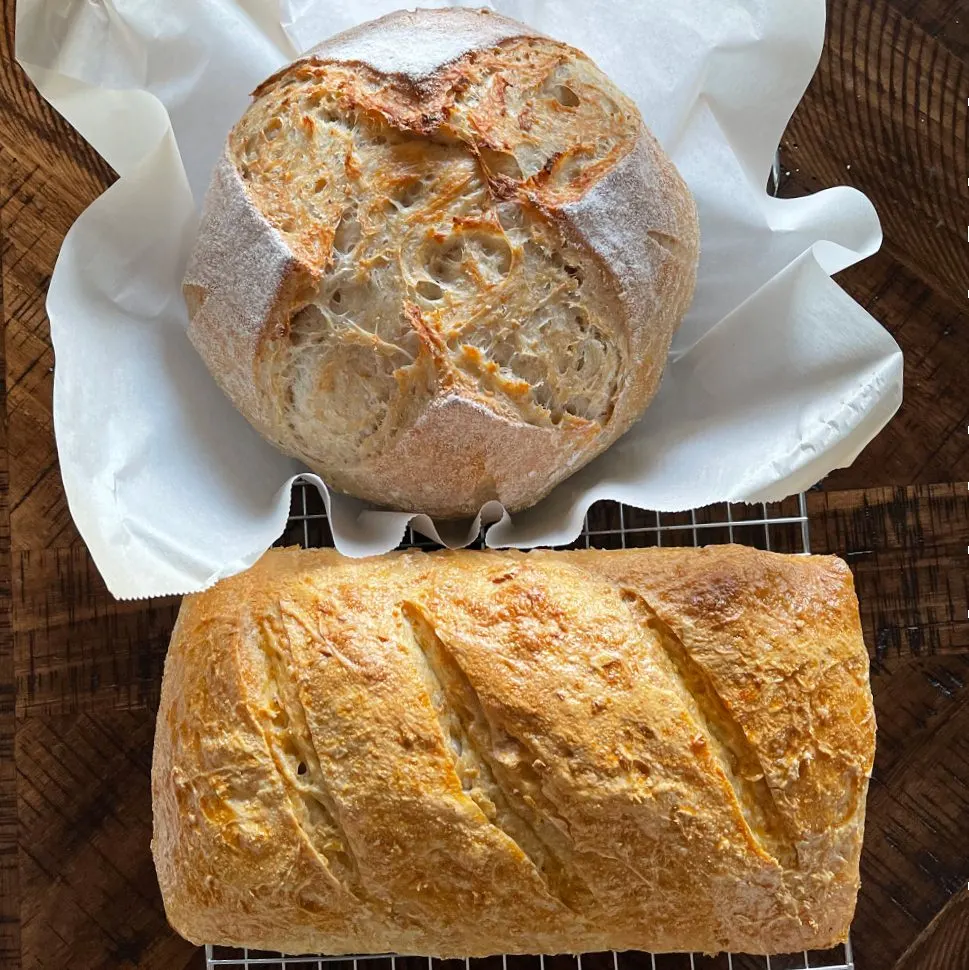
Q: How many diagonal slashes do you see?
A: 3